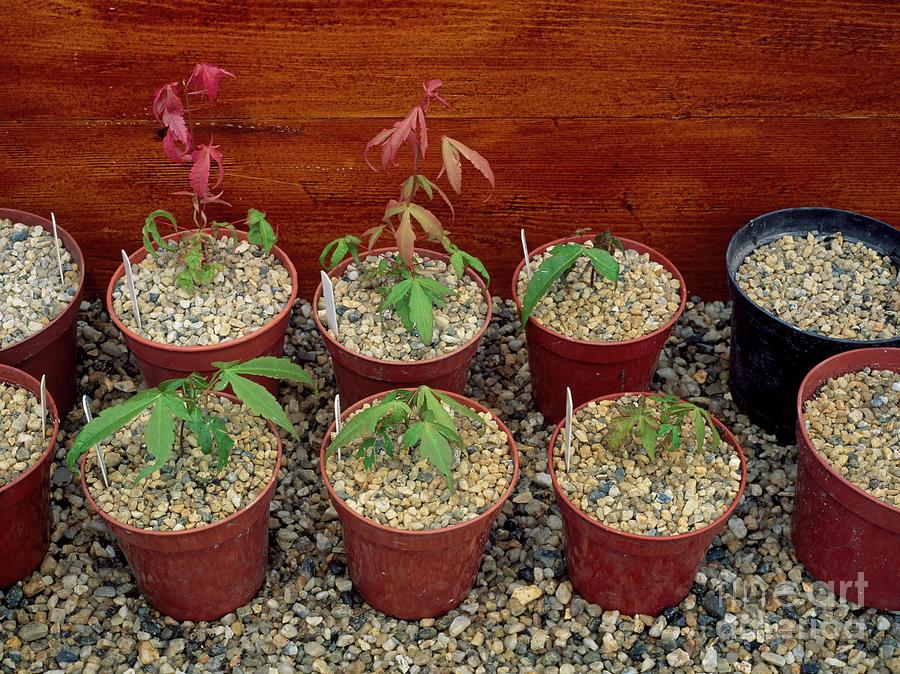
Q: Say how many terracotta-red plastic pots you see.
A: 9